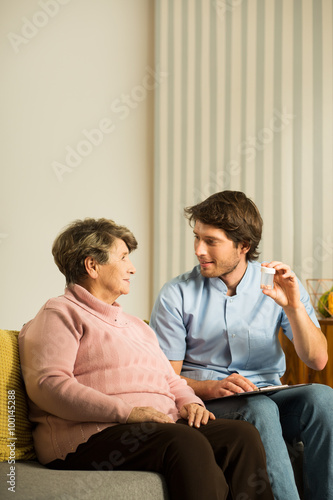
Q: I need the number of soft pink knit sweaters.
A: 1